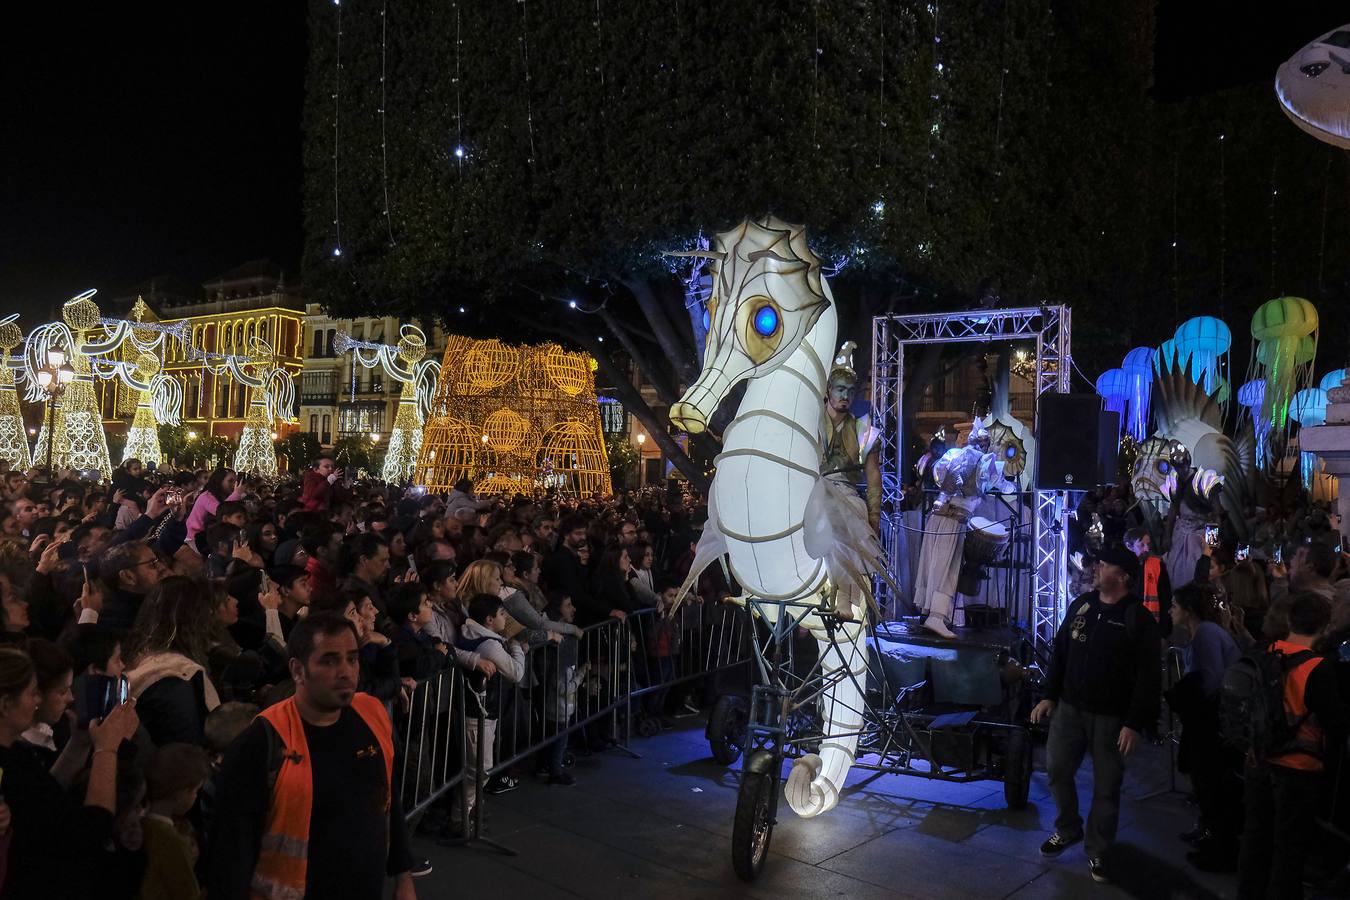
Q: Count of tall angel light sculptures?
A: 5